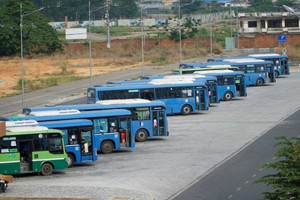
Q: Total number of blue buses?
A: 8